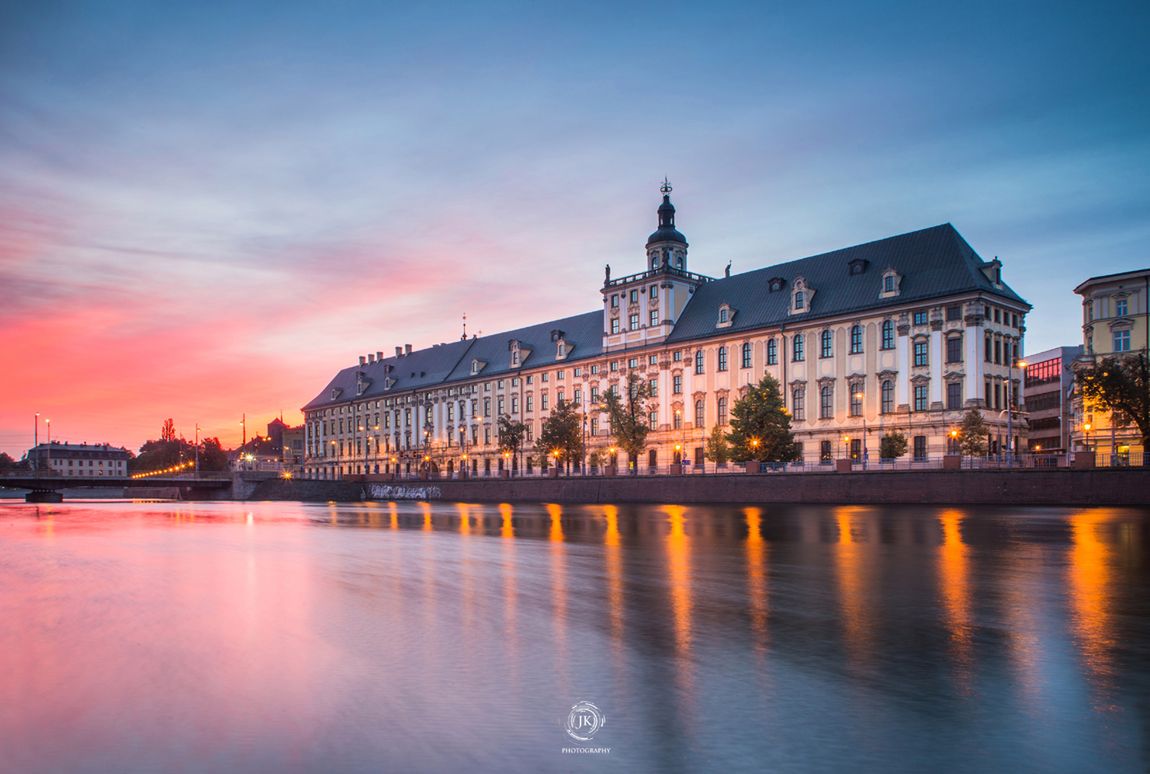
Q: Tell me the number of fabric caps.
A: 0